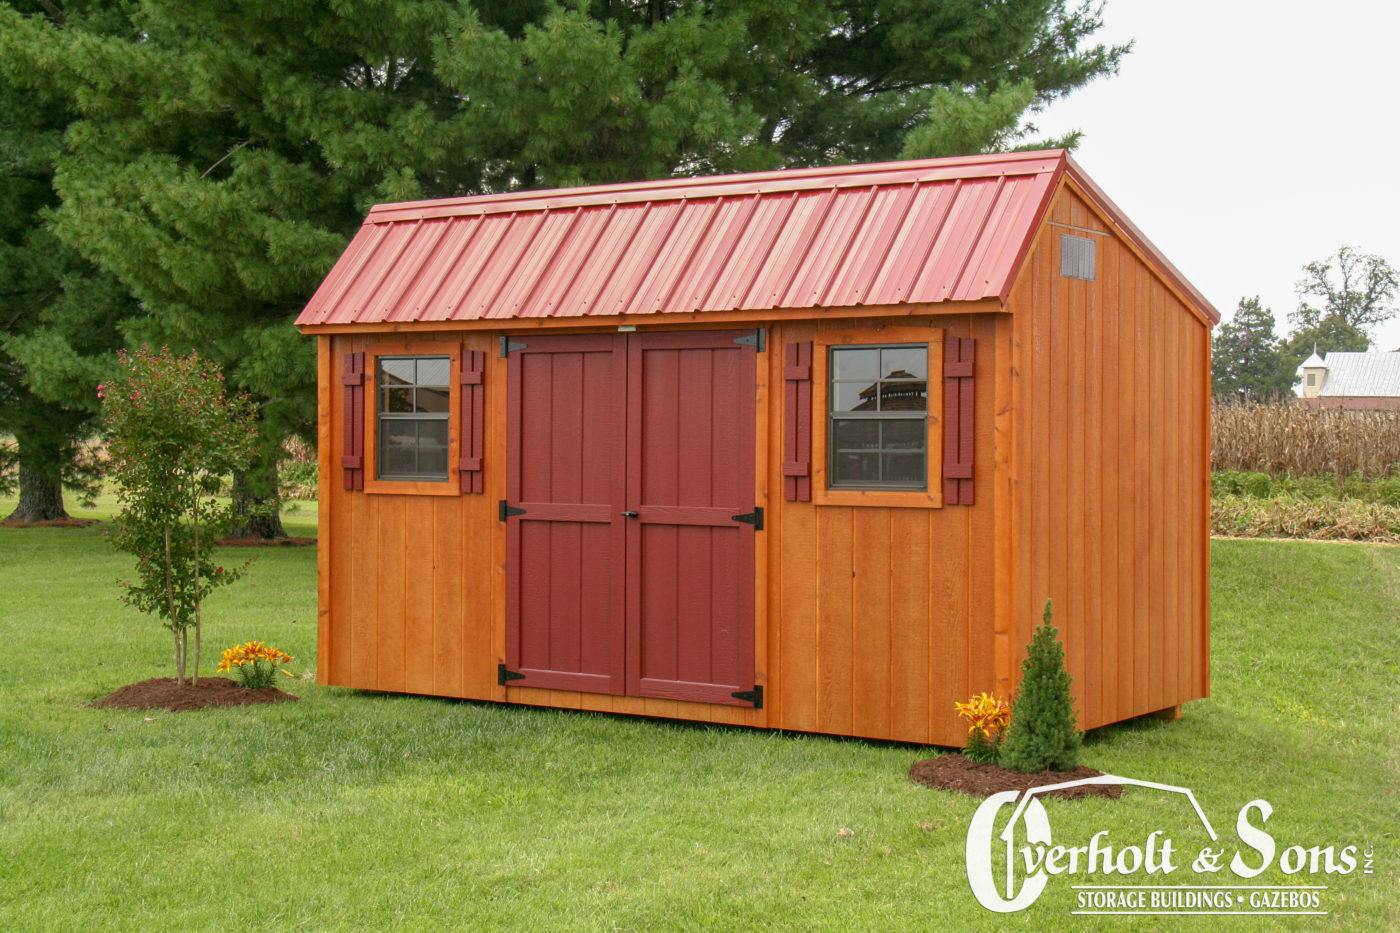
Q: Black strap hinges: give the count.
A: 6